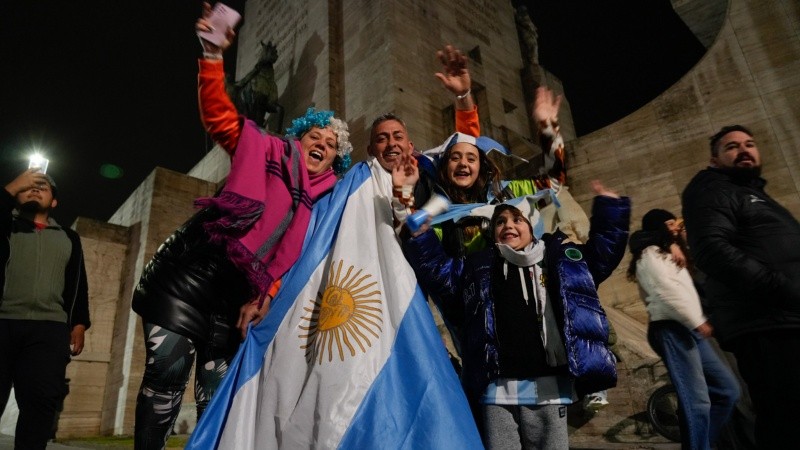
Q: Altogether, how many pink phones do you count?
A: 1